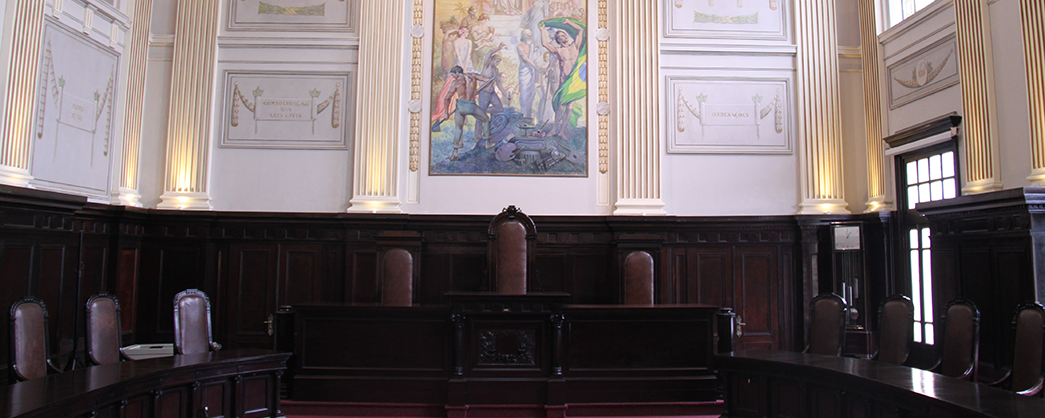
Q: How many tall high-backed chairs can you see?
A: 10